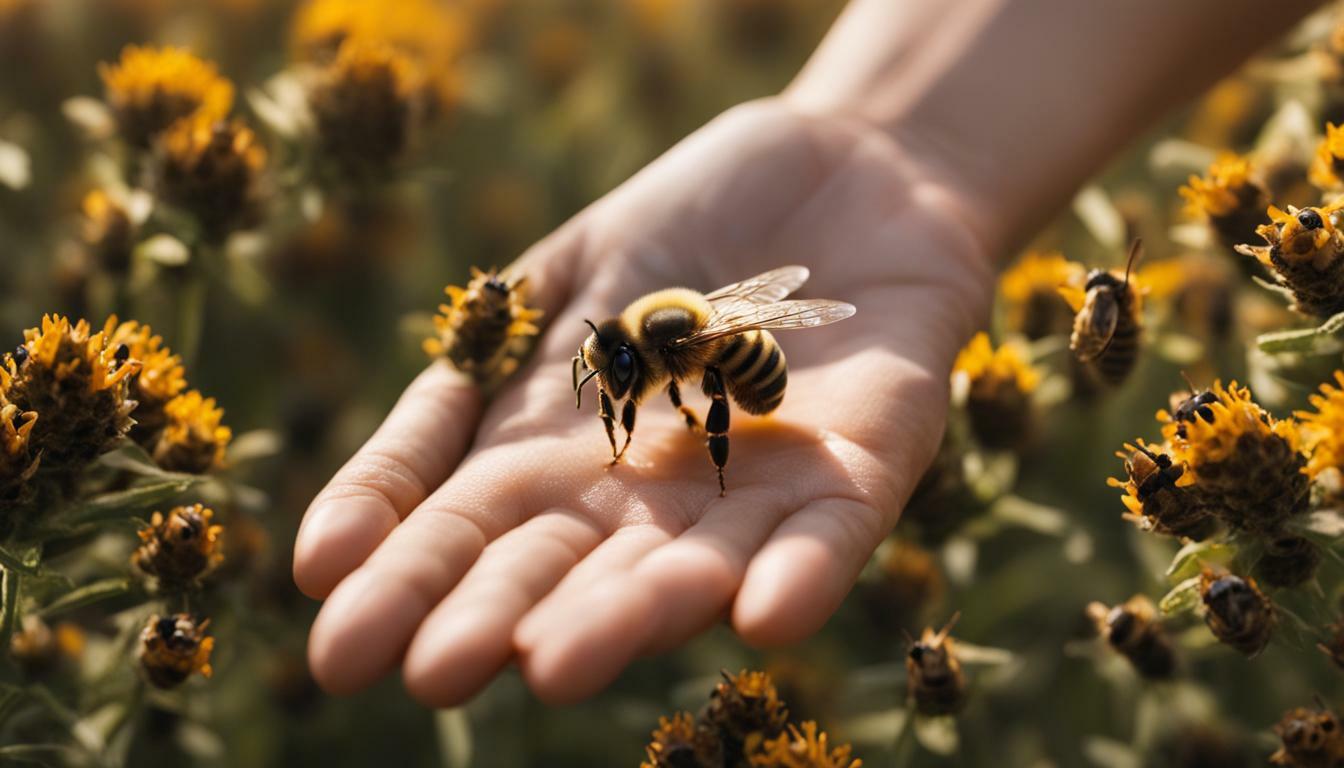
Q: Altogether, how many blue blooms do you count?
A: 0